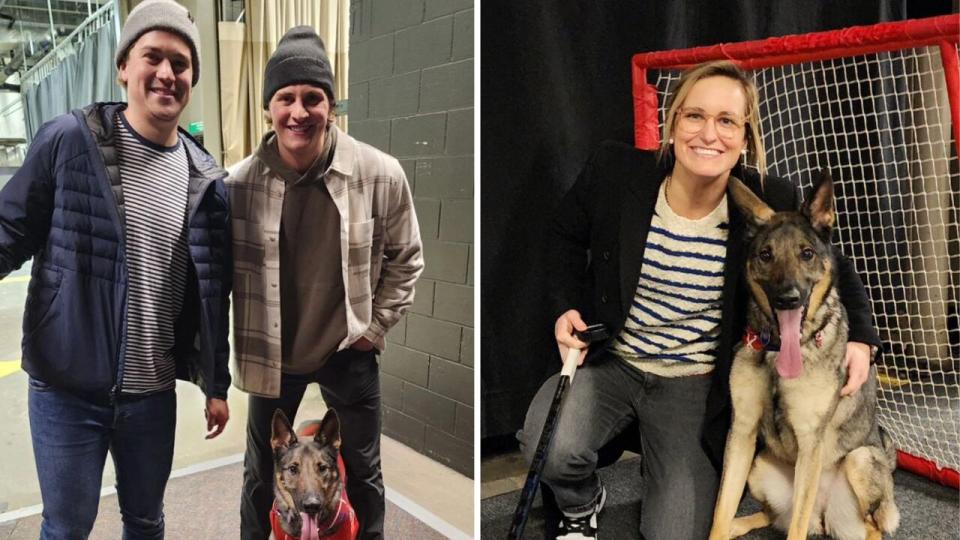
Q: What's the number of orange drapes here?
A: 0